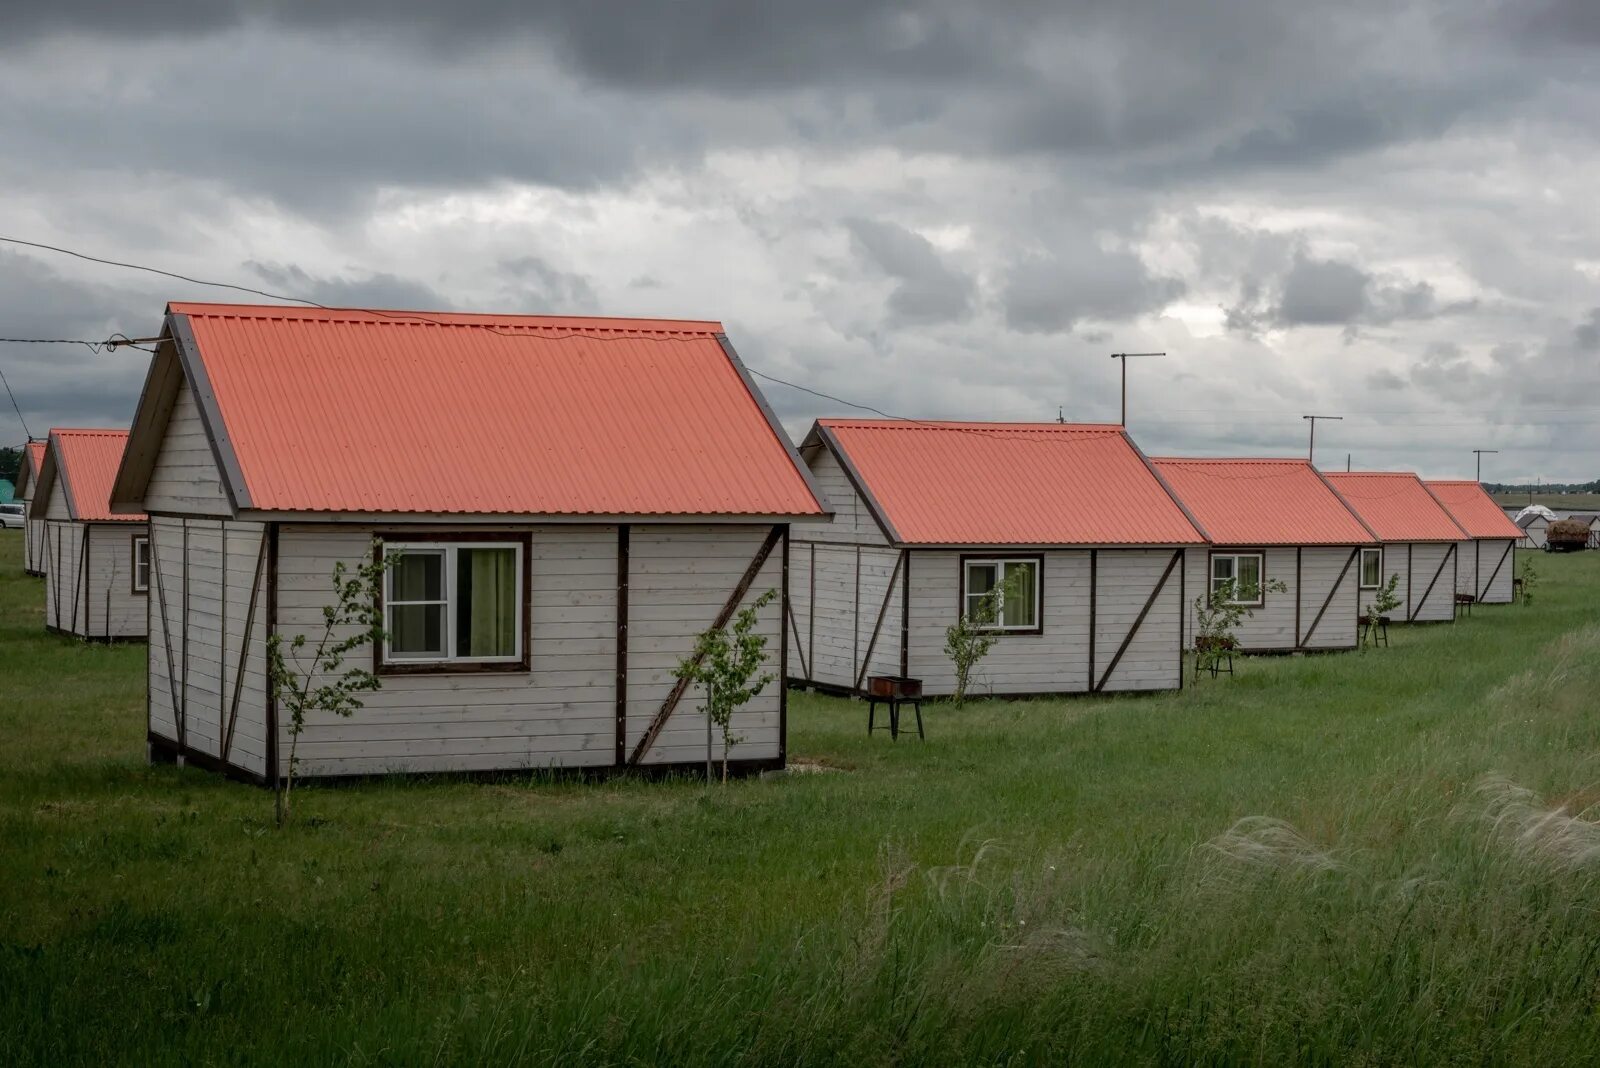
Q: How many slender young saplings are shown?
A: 6